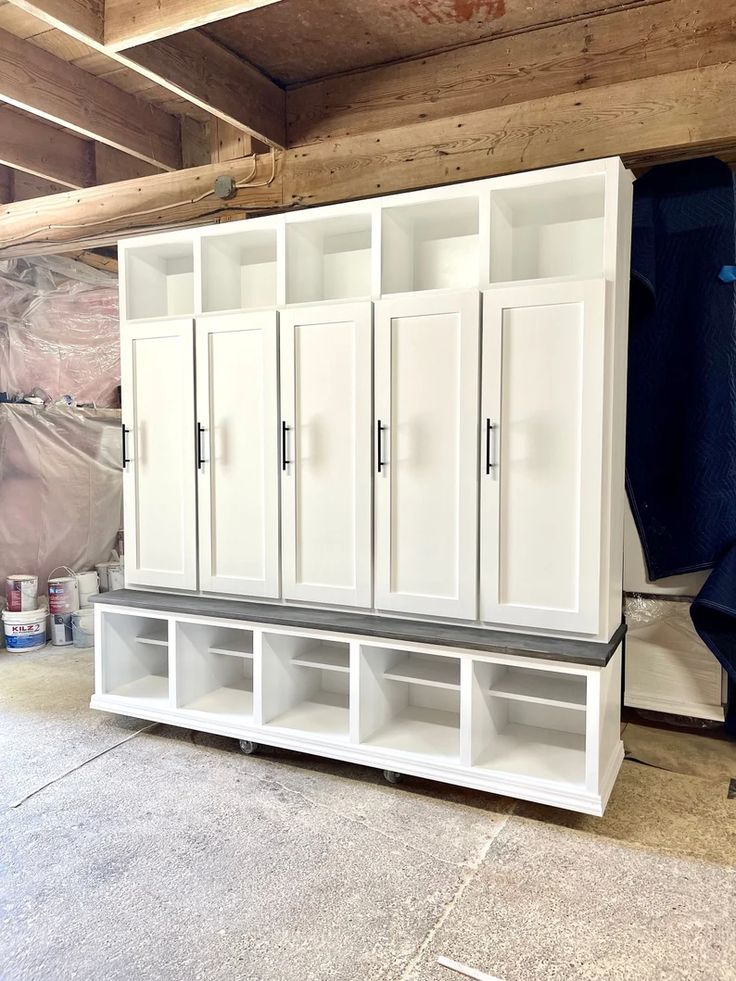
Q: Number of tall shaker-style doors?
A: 5